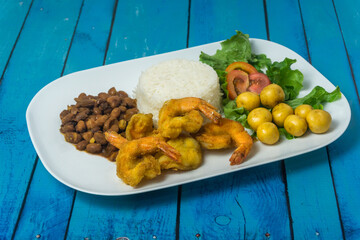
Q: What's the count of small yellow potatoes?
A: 8